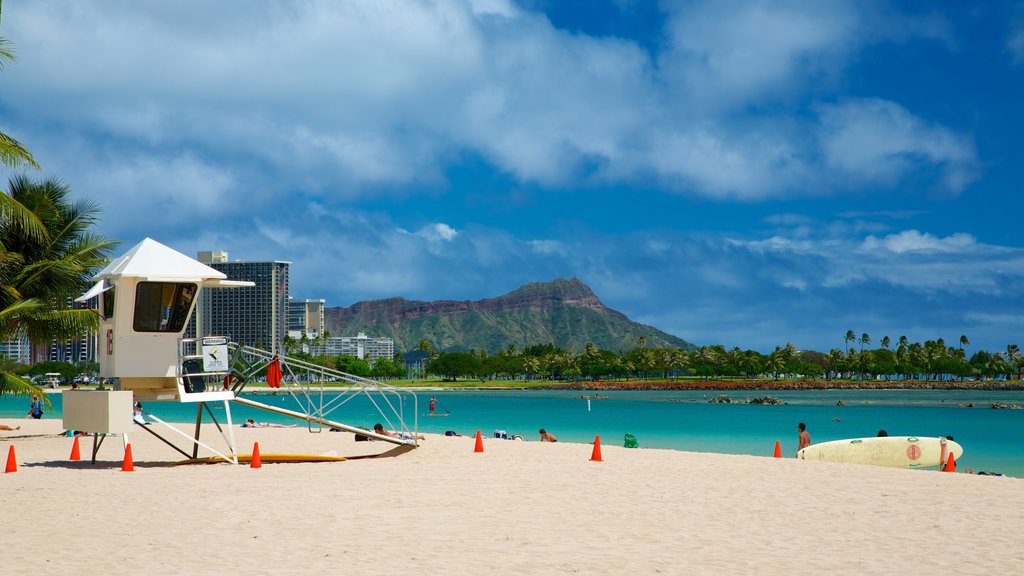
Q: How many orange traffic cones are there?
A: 8